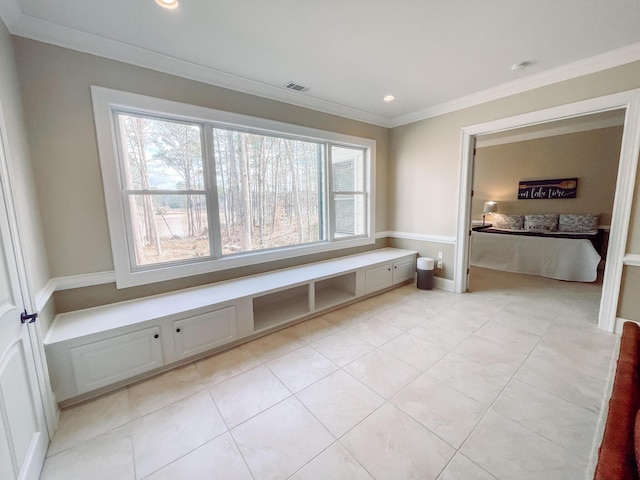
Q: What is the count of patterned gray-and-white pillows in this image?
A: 3